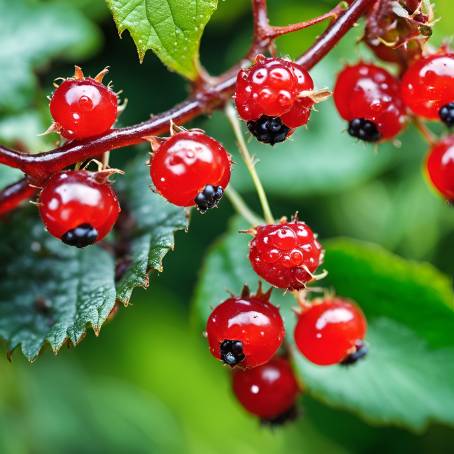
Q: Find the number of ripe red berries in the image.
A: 11